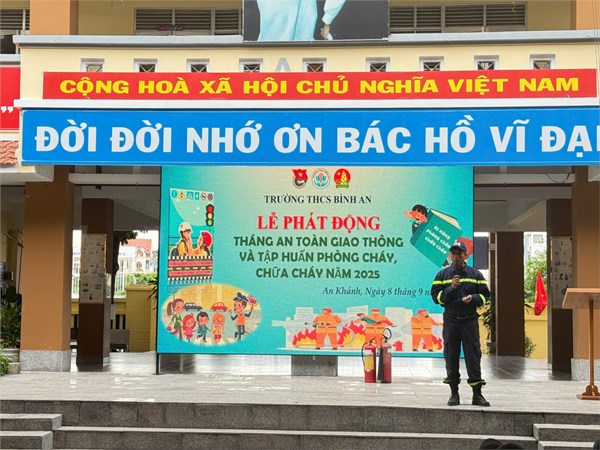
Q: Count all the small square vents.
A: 9